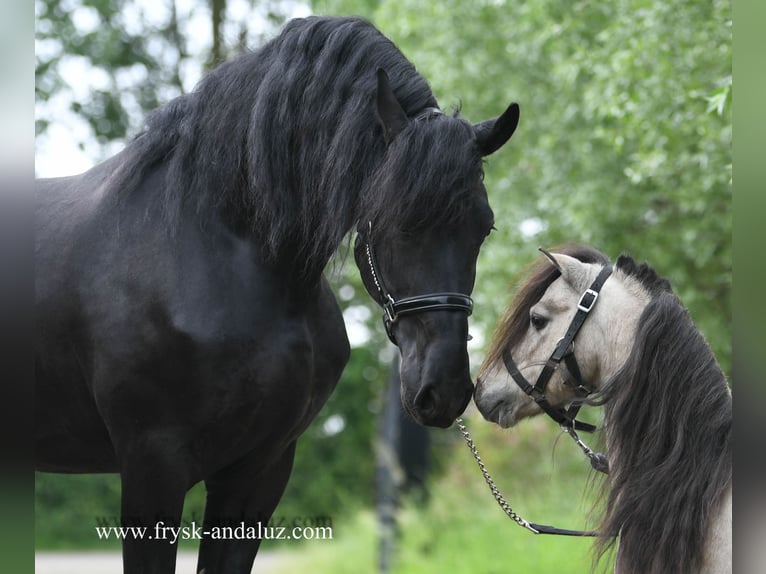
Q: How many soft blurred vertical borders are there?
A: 2